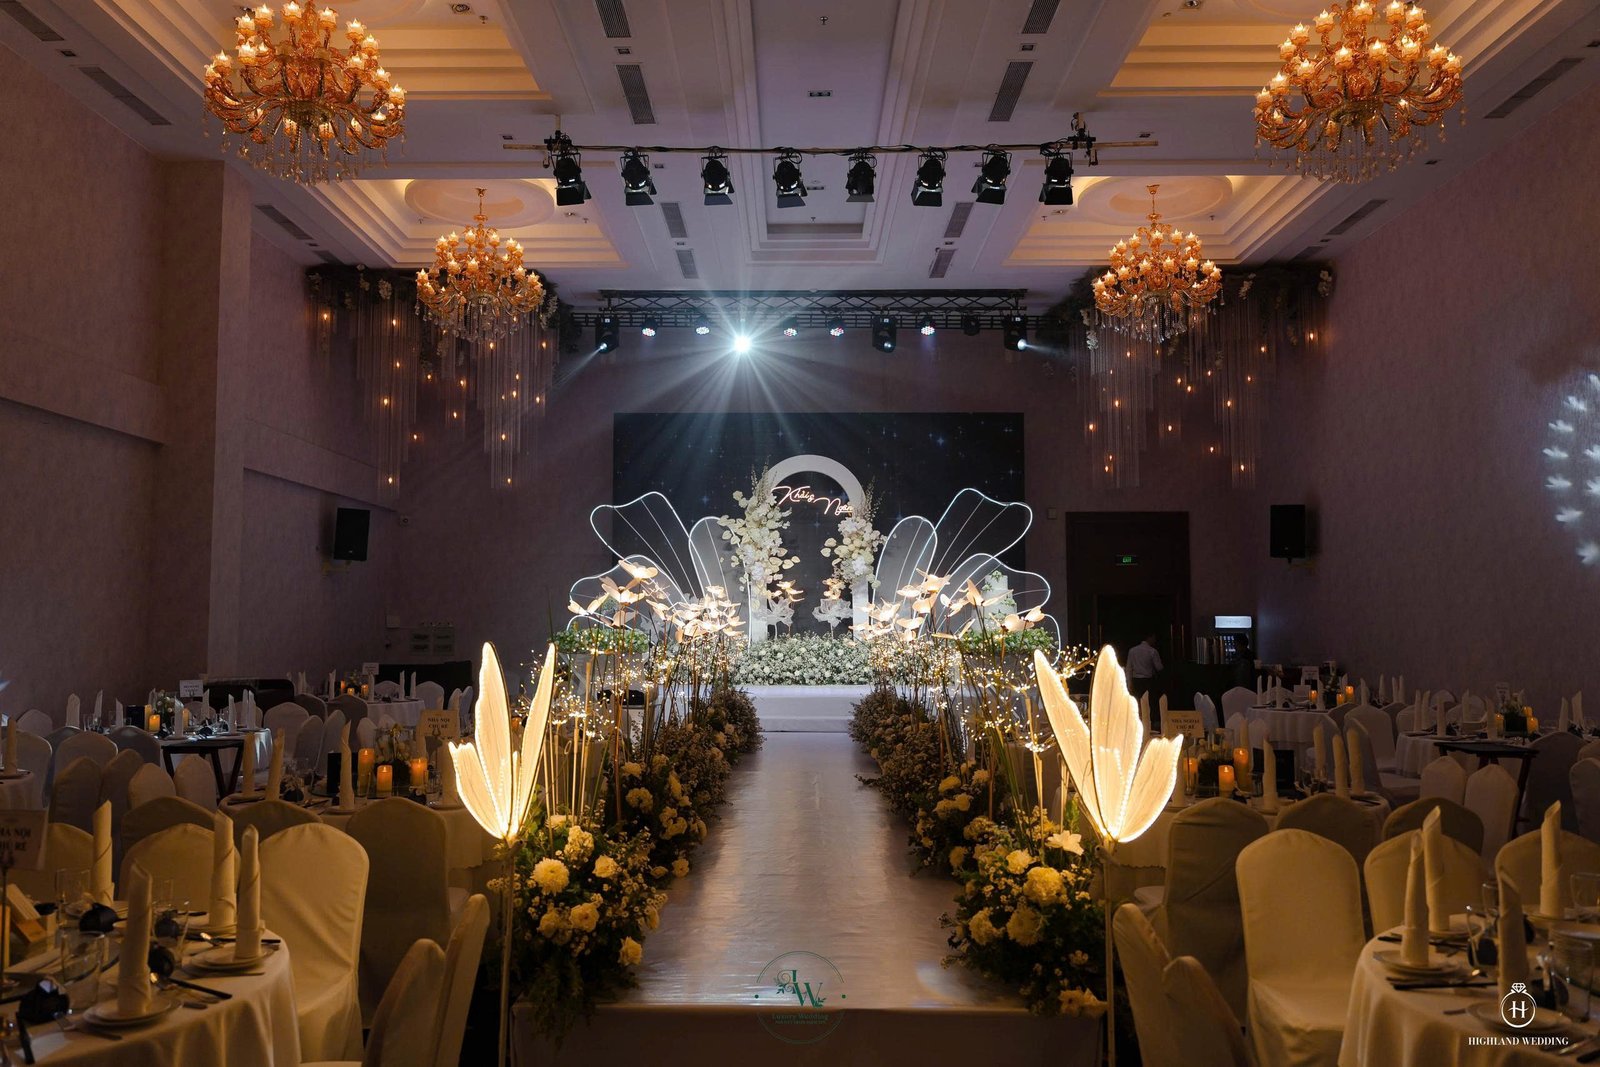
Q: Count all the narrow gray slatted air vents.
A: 15